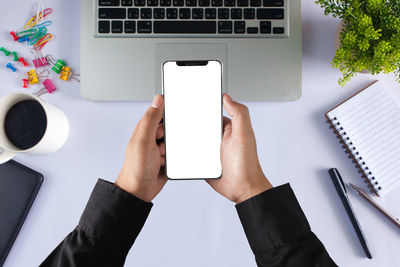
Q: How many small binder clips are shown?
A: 5